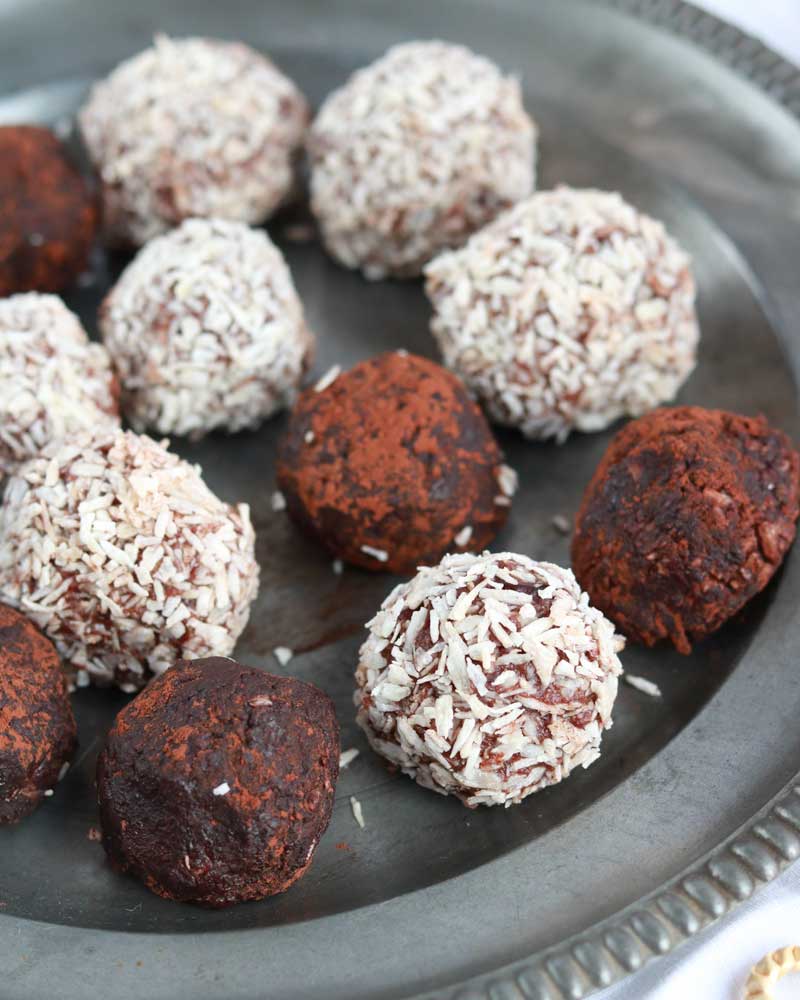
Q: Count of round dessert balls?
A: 12